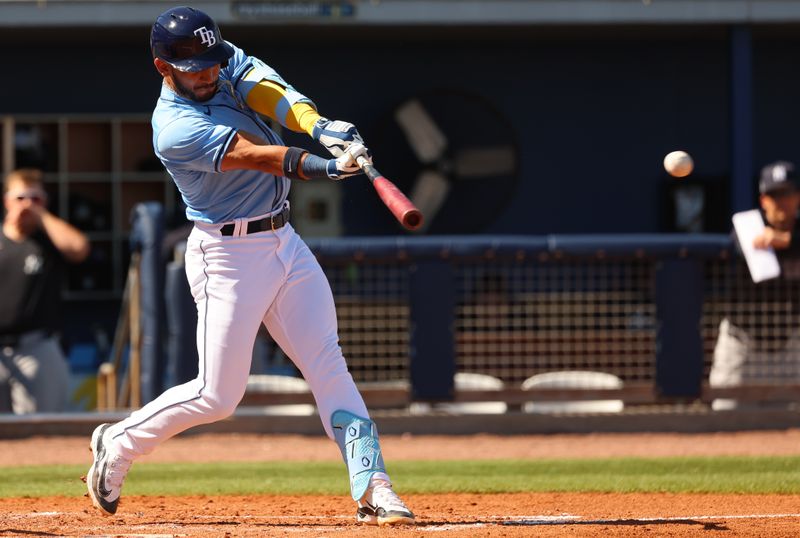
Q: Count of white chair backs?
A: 3